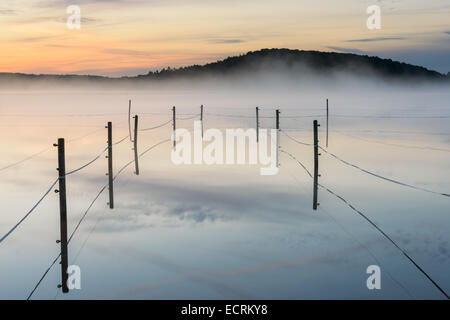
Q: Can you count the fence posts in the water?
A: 10